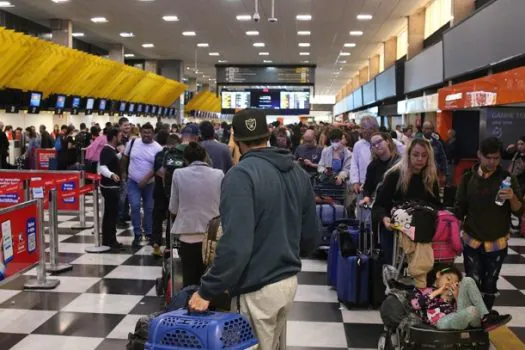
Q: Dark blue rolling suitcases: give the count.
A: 2